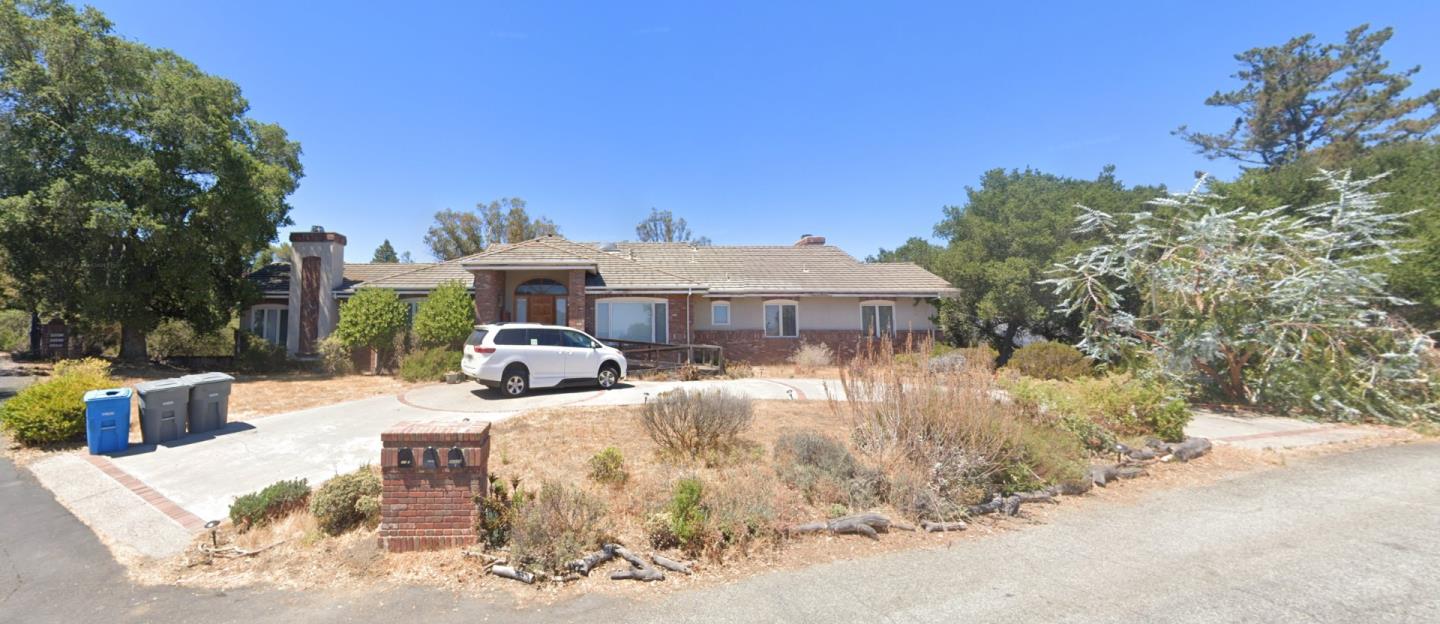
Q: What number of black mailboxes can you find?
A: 3